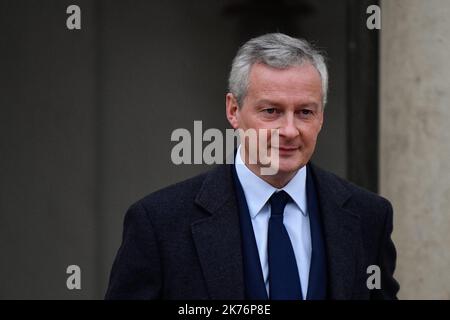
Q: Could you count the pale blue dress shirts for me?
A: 1